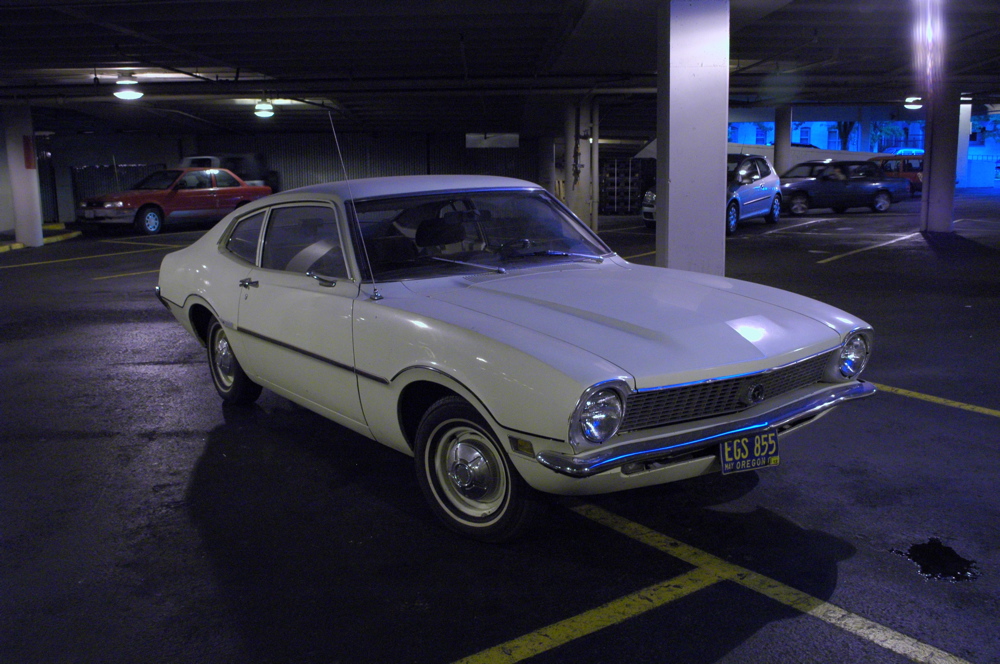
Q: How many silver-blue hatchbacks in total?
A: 1